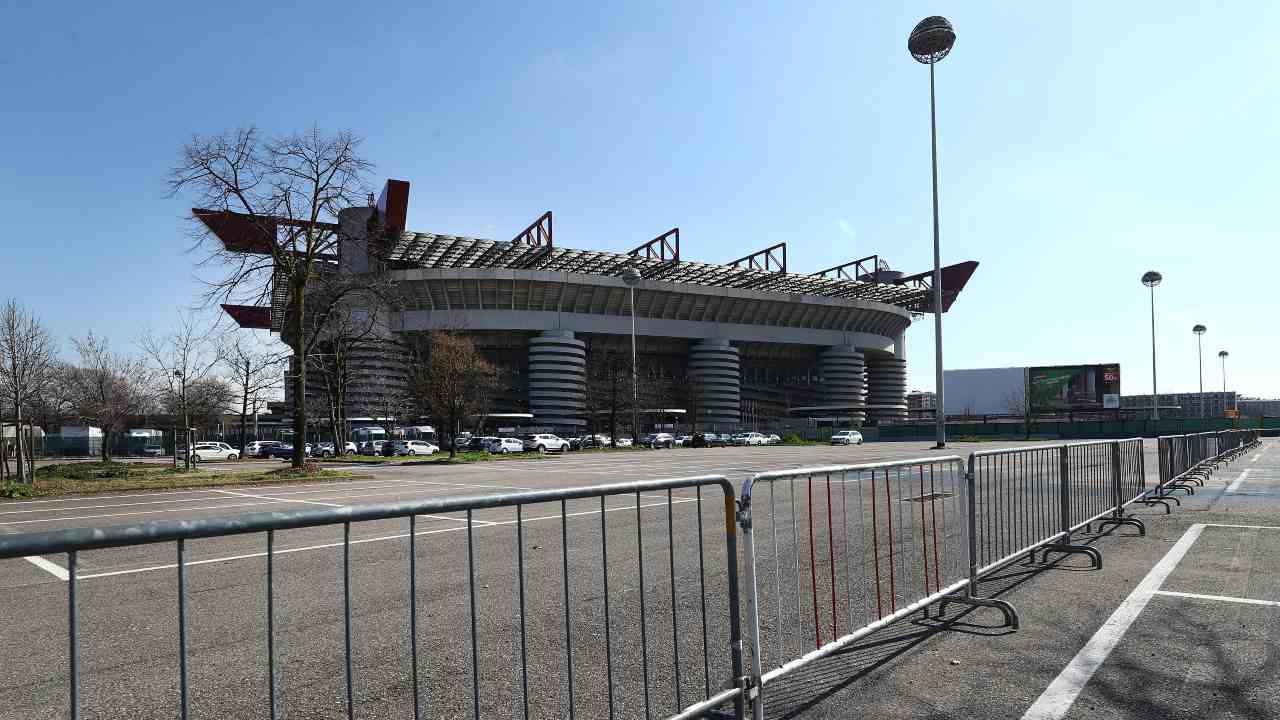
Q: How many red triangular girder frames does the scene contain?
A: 4